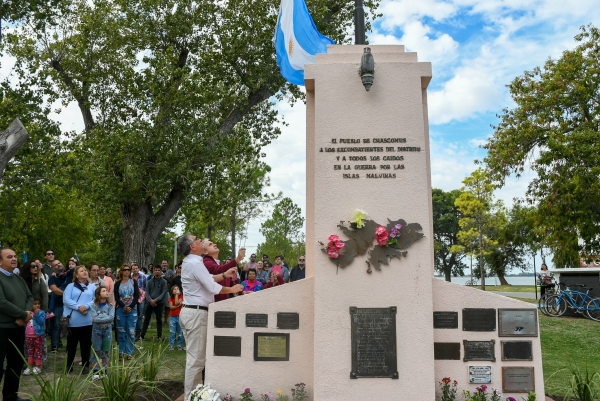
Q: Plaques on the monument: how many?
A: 14